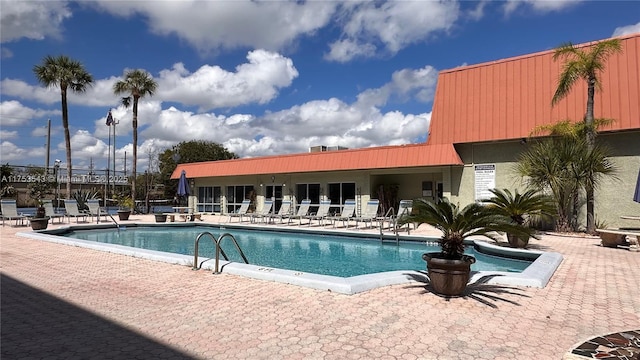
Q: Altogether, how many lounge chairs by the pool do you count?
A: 12